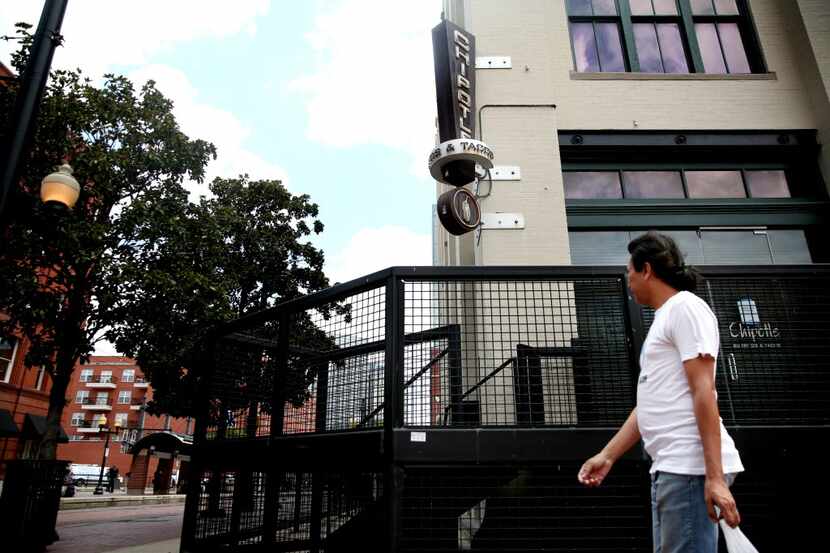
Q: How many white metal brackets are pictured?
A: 3